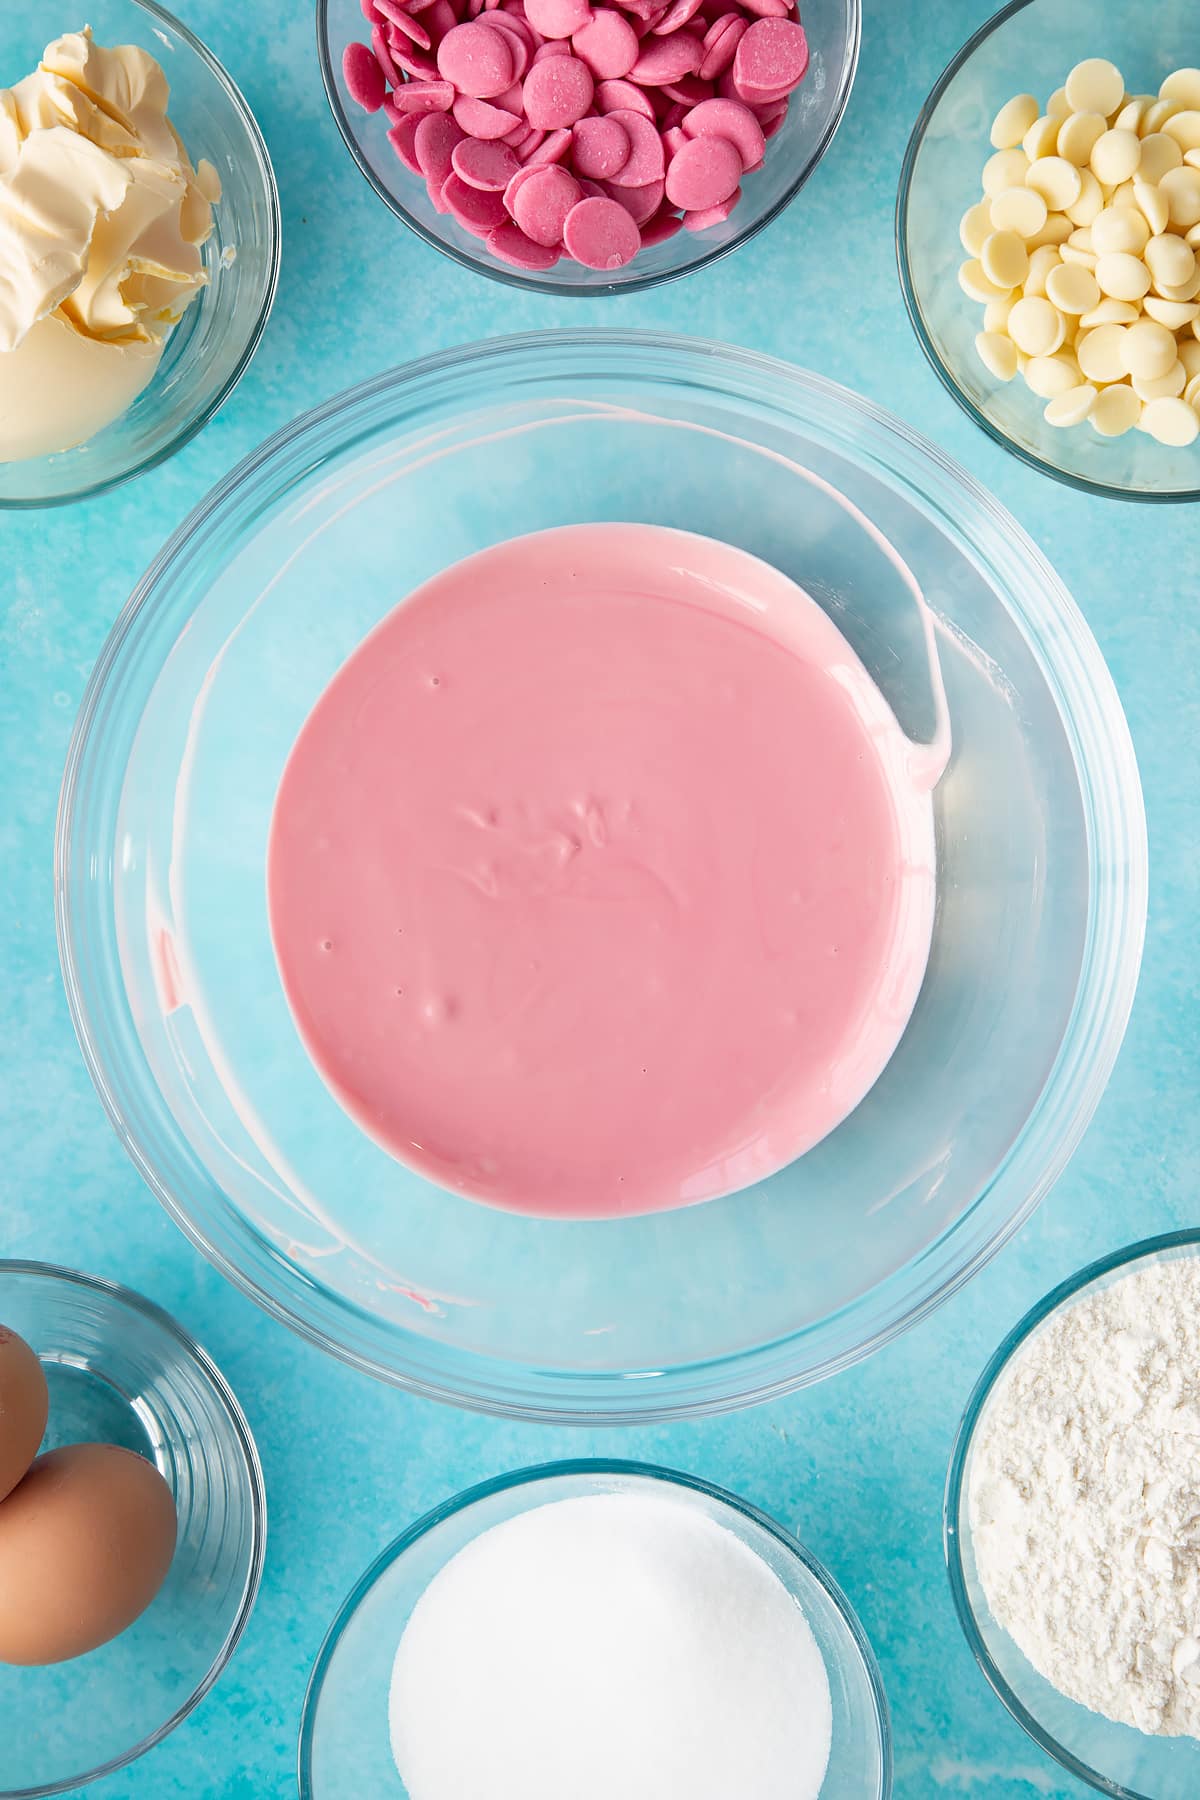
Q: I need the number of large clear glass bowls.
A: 1